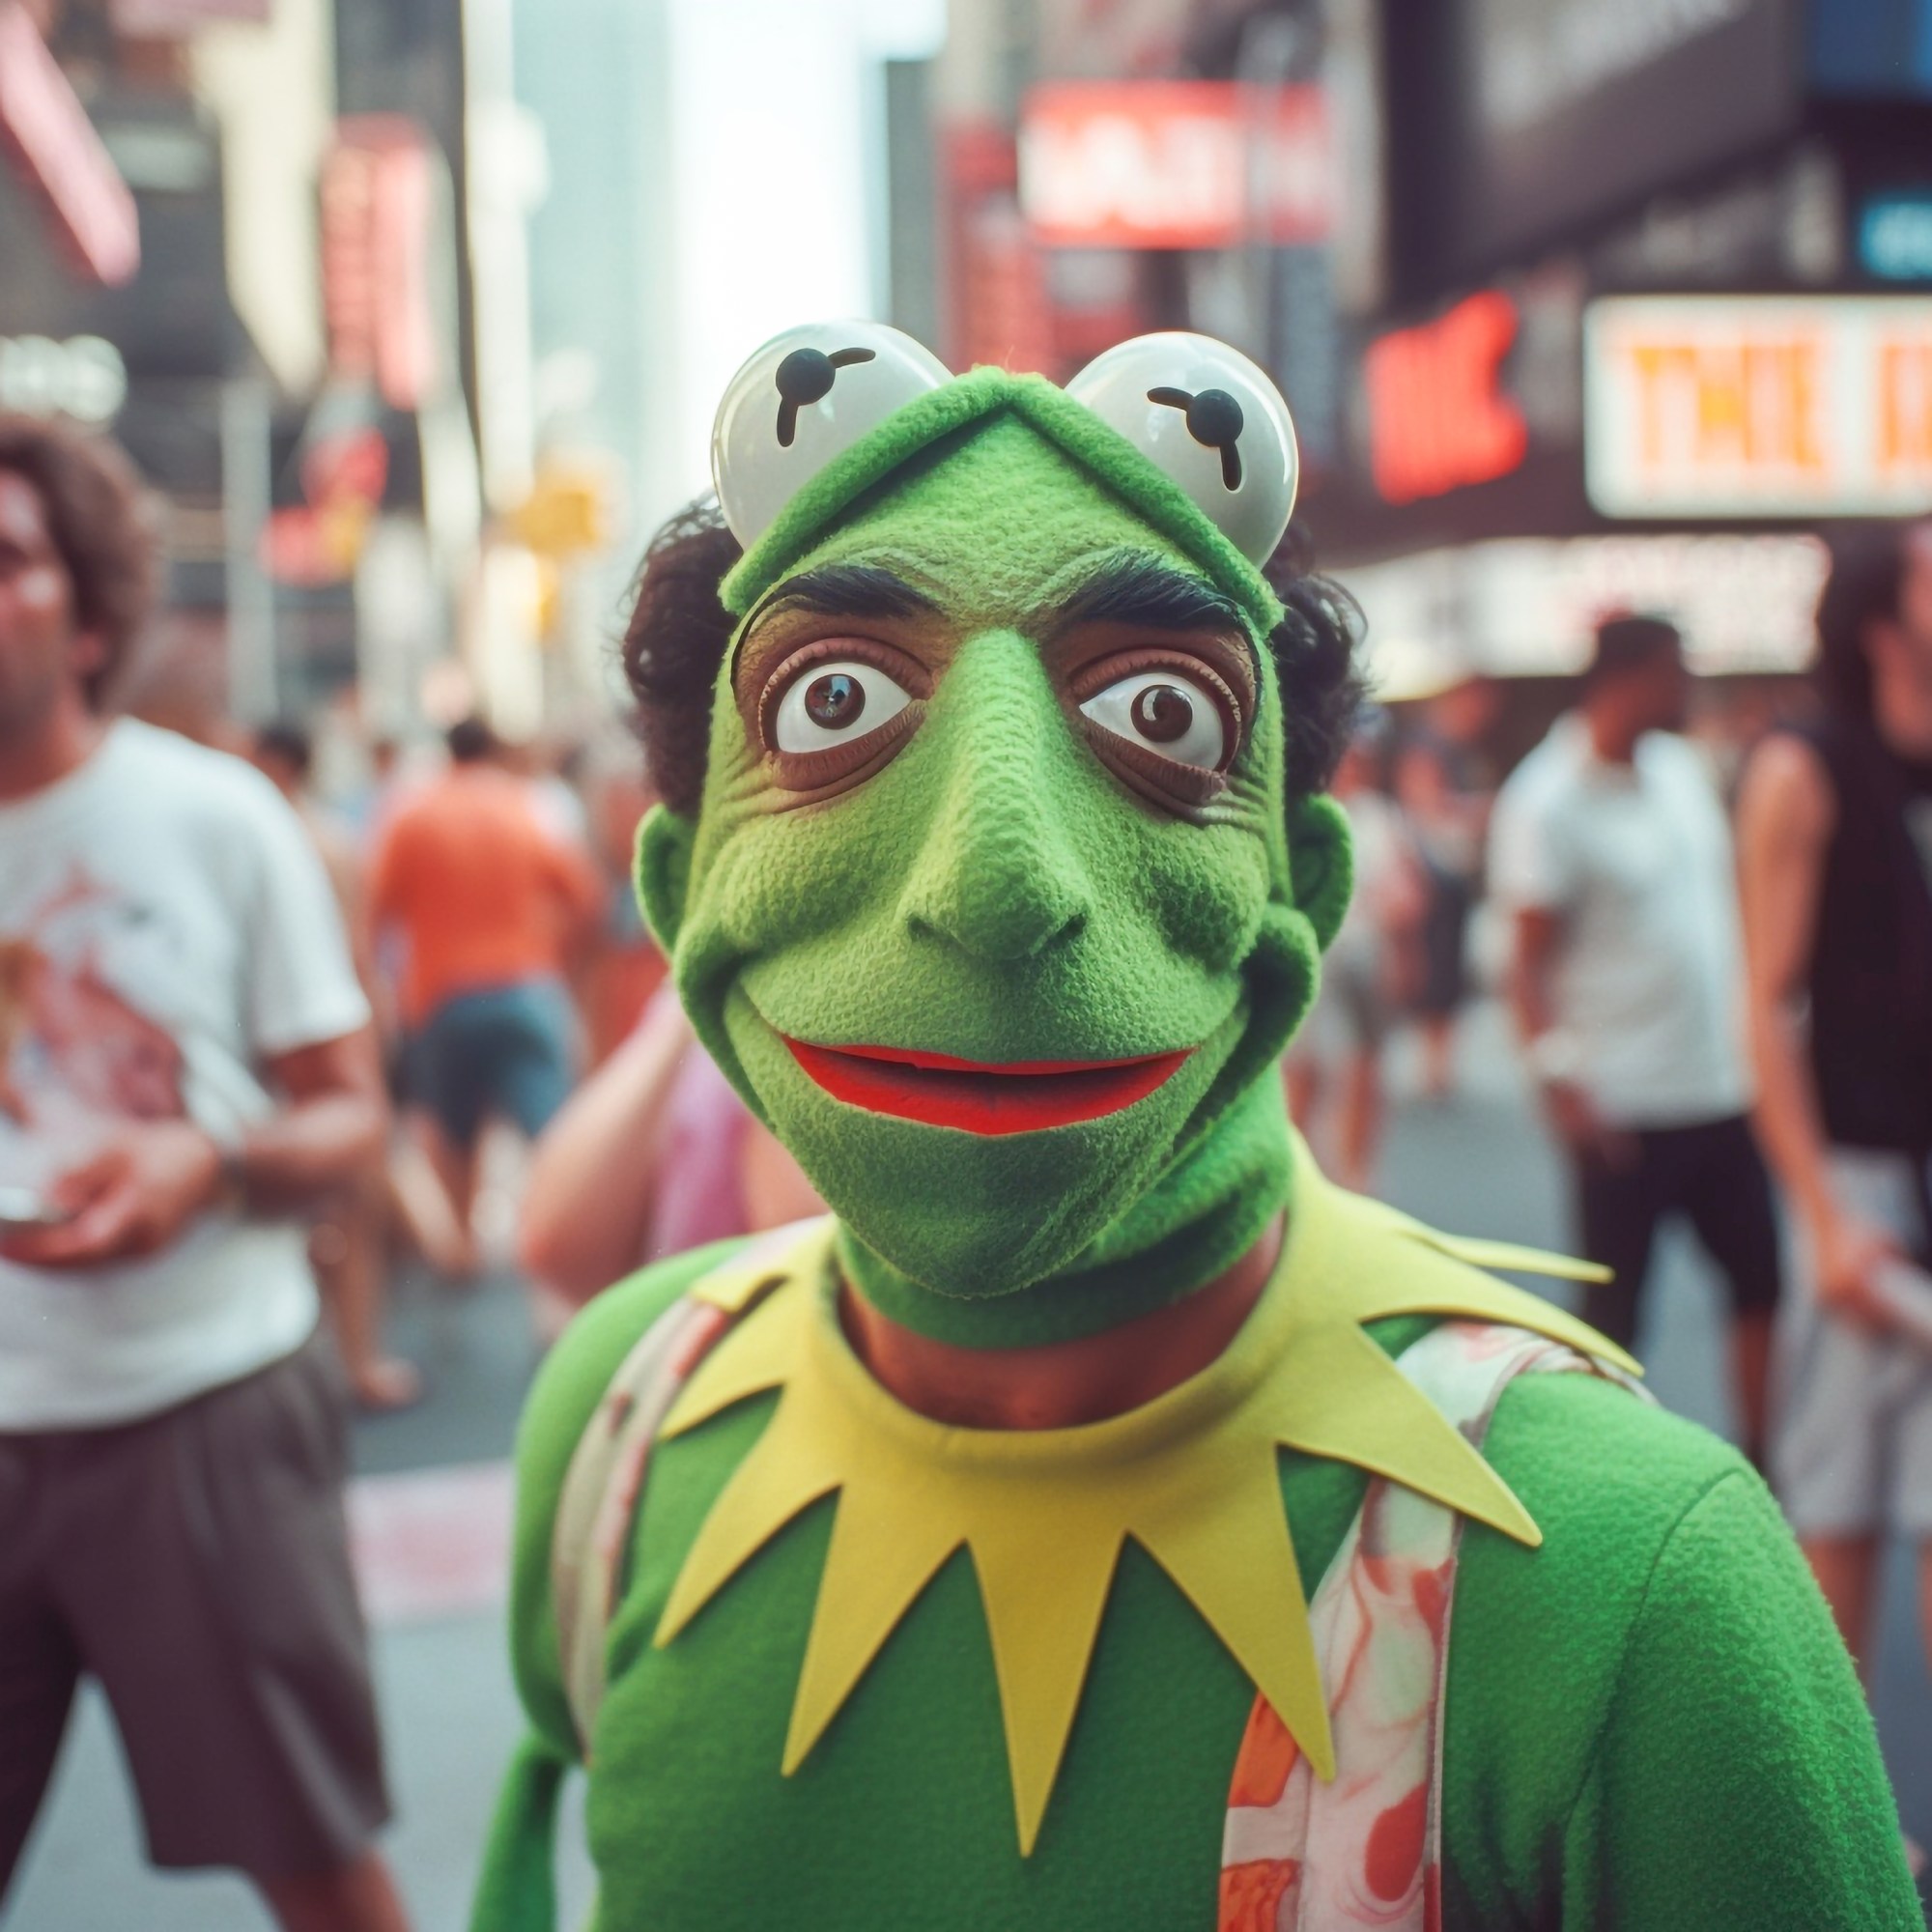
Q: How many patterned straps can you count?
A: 2